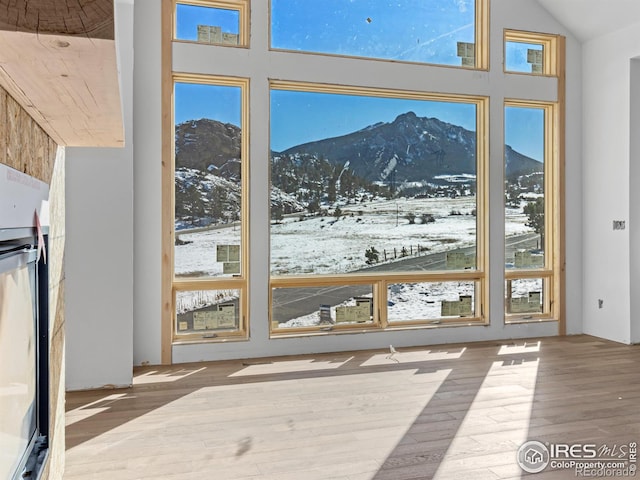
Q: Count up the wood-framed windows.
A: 10